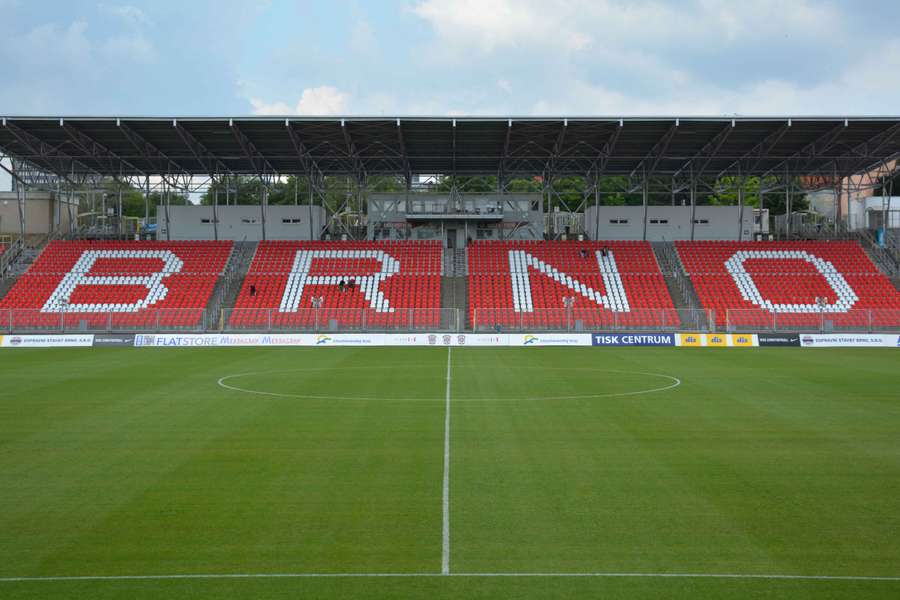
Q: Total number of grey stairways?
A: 5